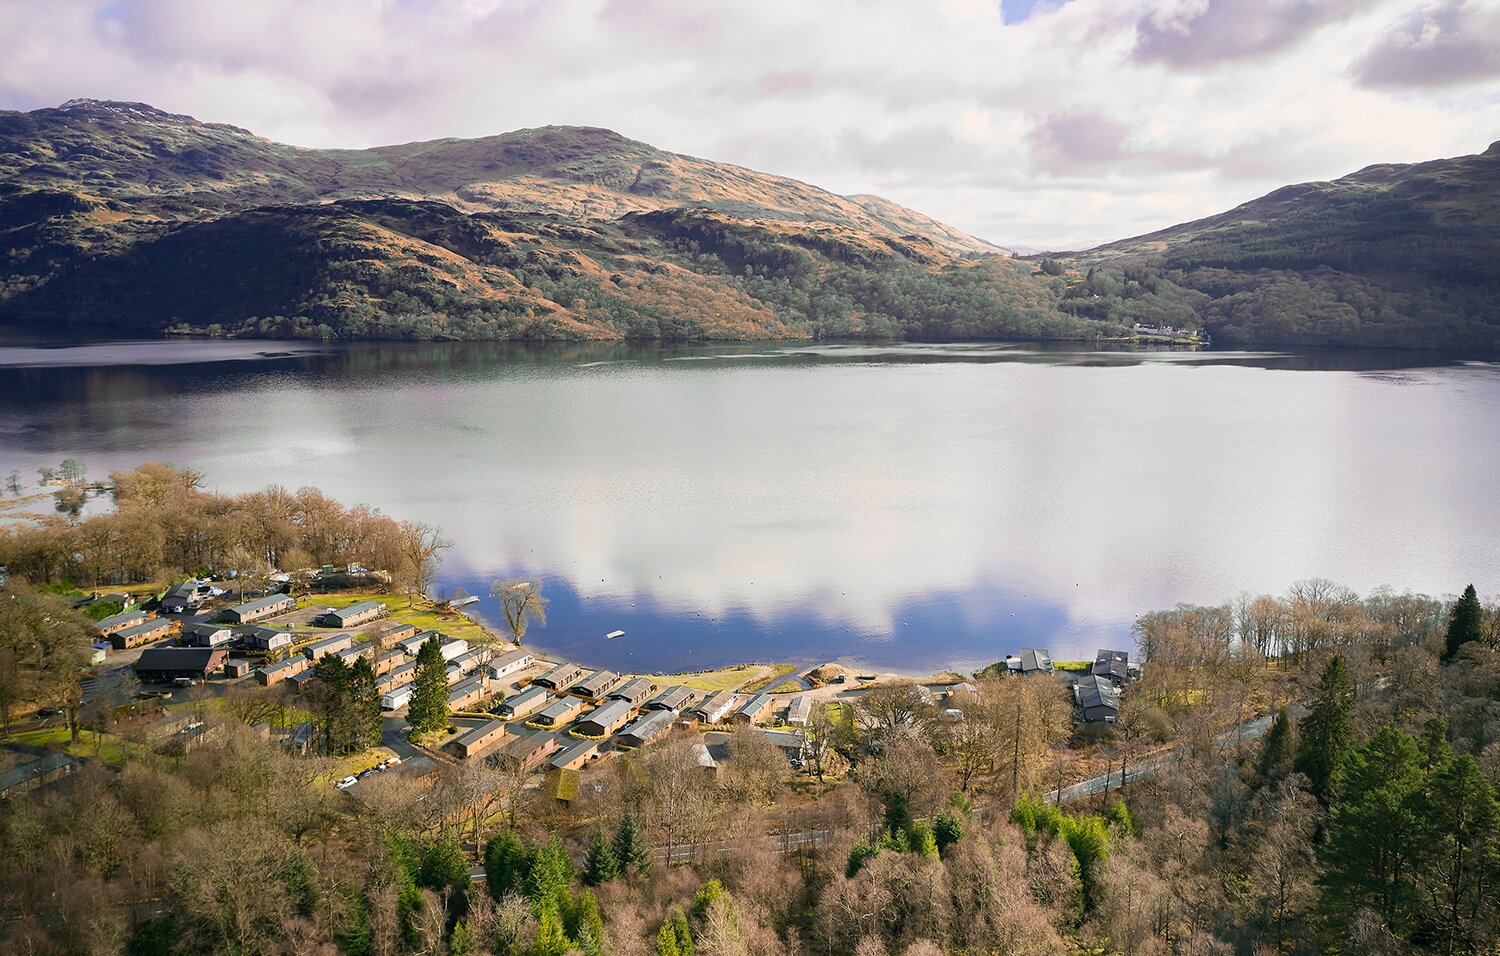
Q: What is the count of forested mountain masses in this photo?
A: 2